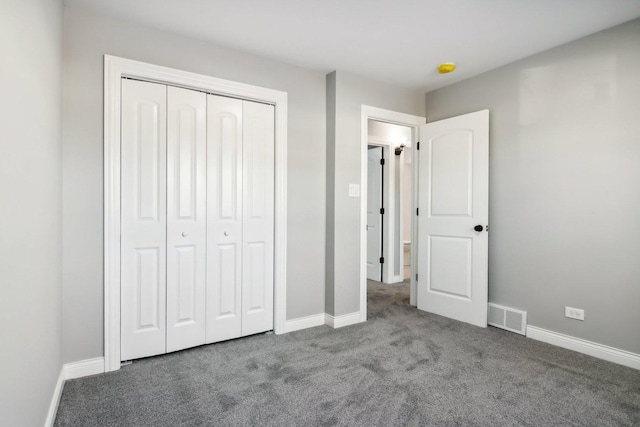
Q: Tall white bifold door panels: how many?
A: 4